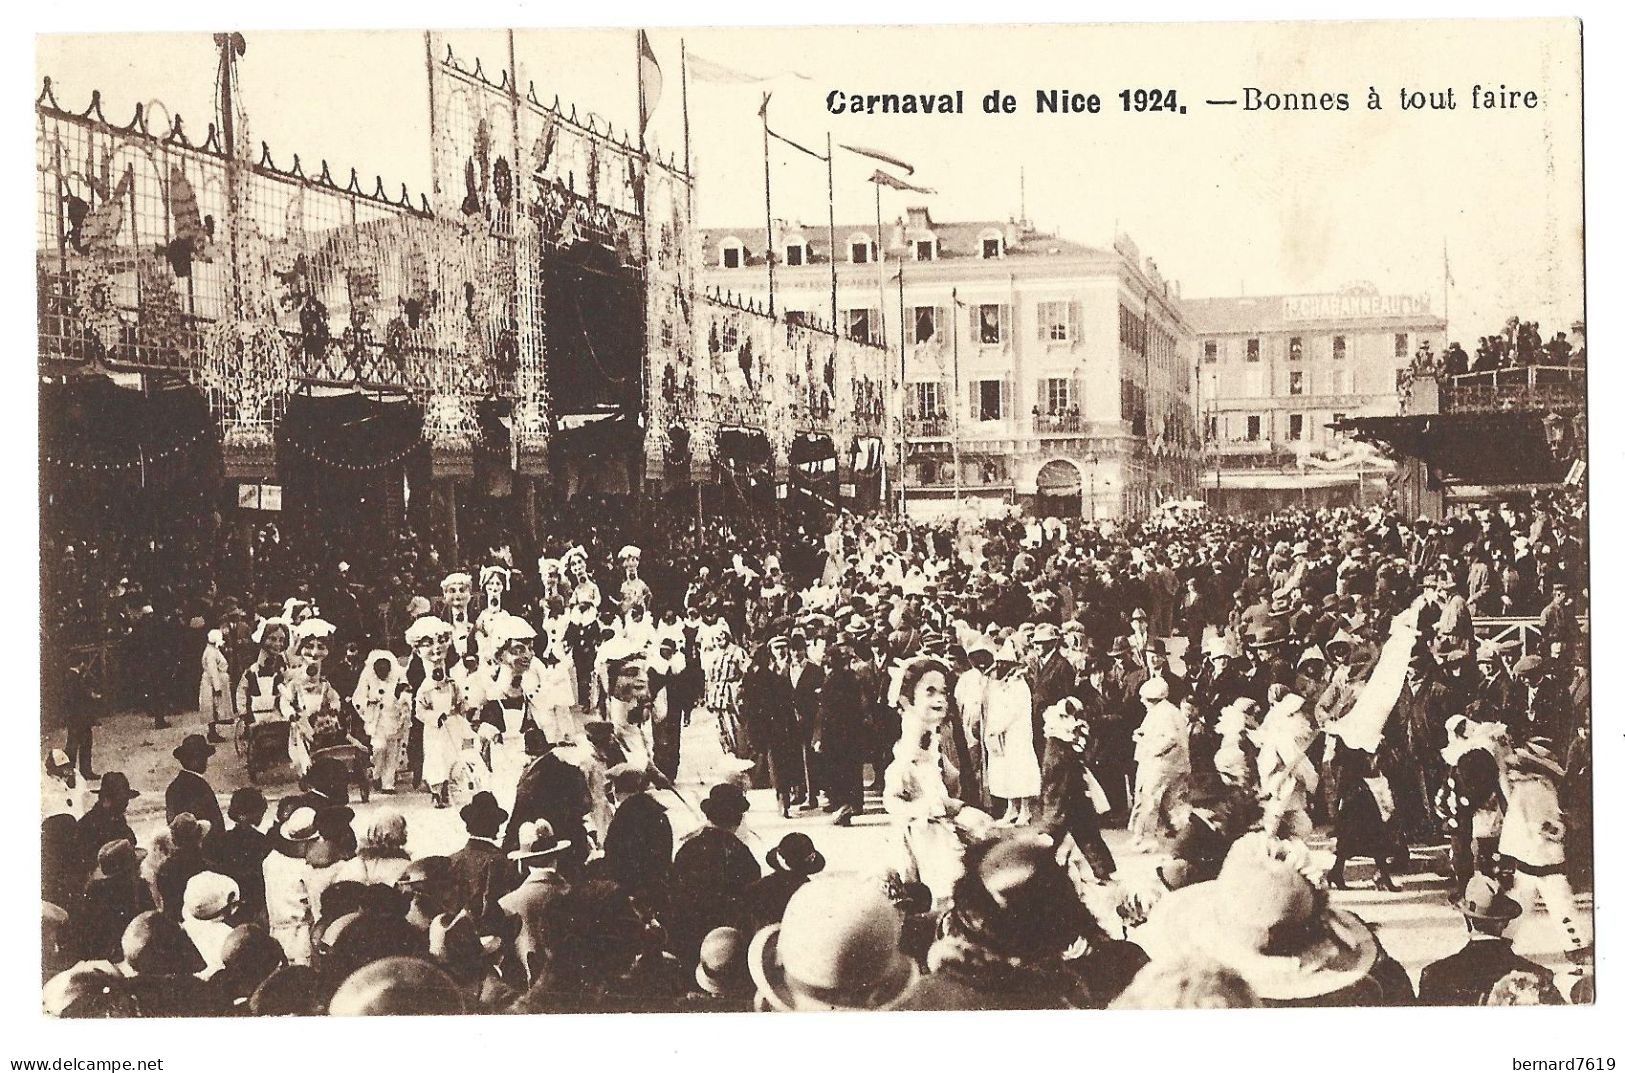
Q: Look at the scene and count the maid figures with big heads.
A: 12